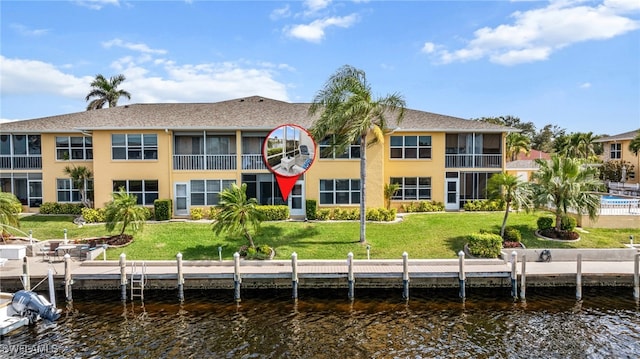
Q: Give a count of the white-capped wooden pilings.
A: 9